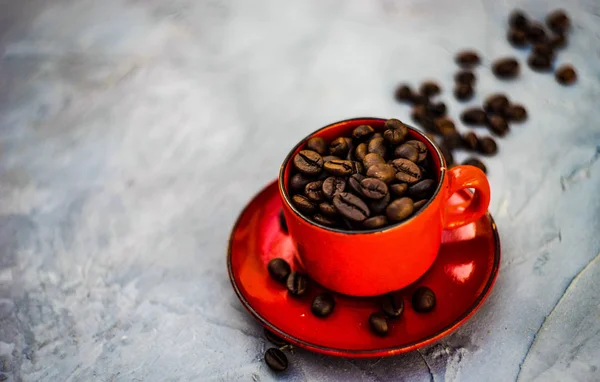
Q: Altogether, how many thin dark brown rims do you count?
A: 2